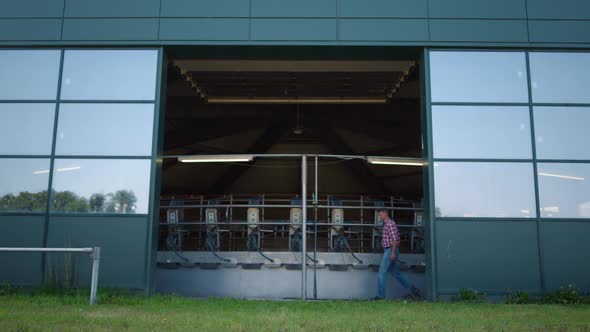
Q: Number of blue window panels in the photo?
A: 12